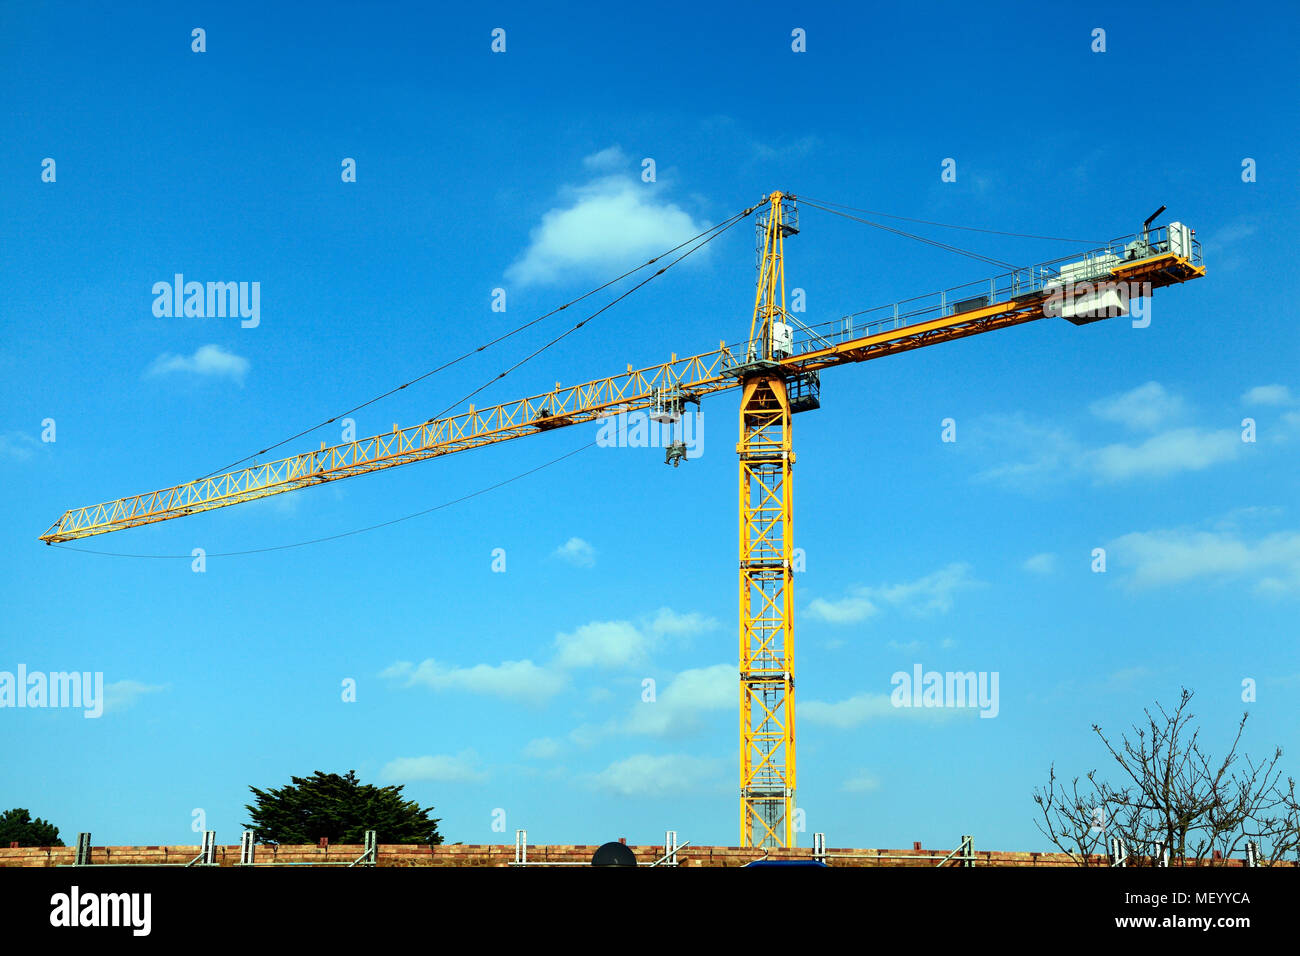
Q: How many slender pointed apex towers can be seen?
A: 1